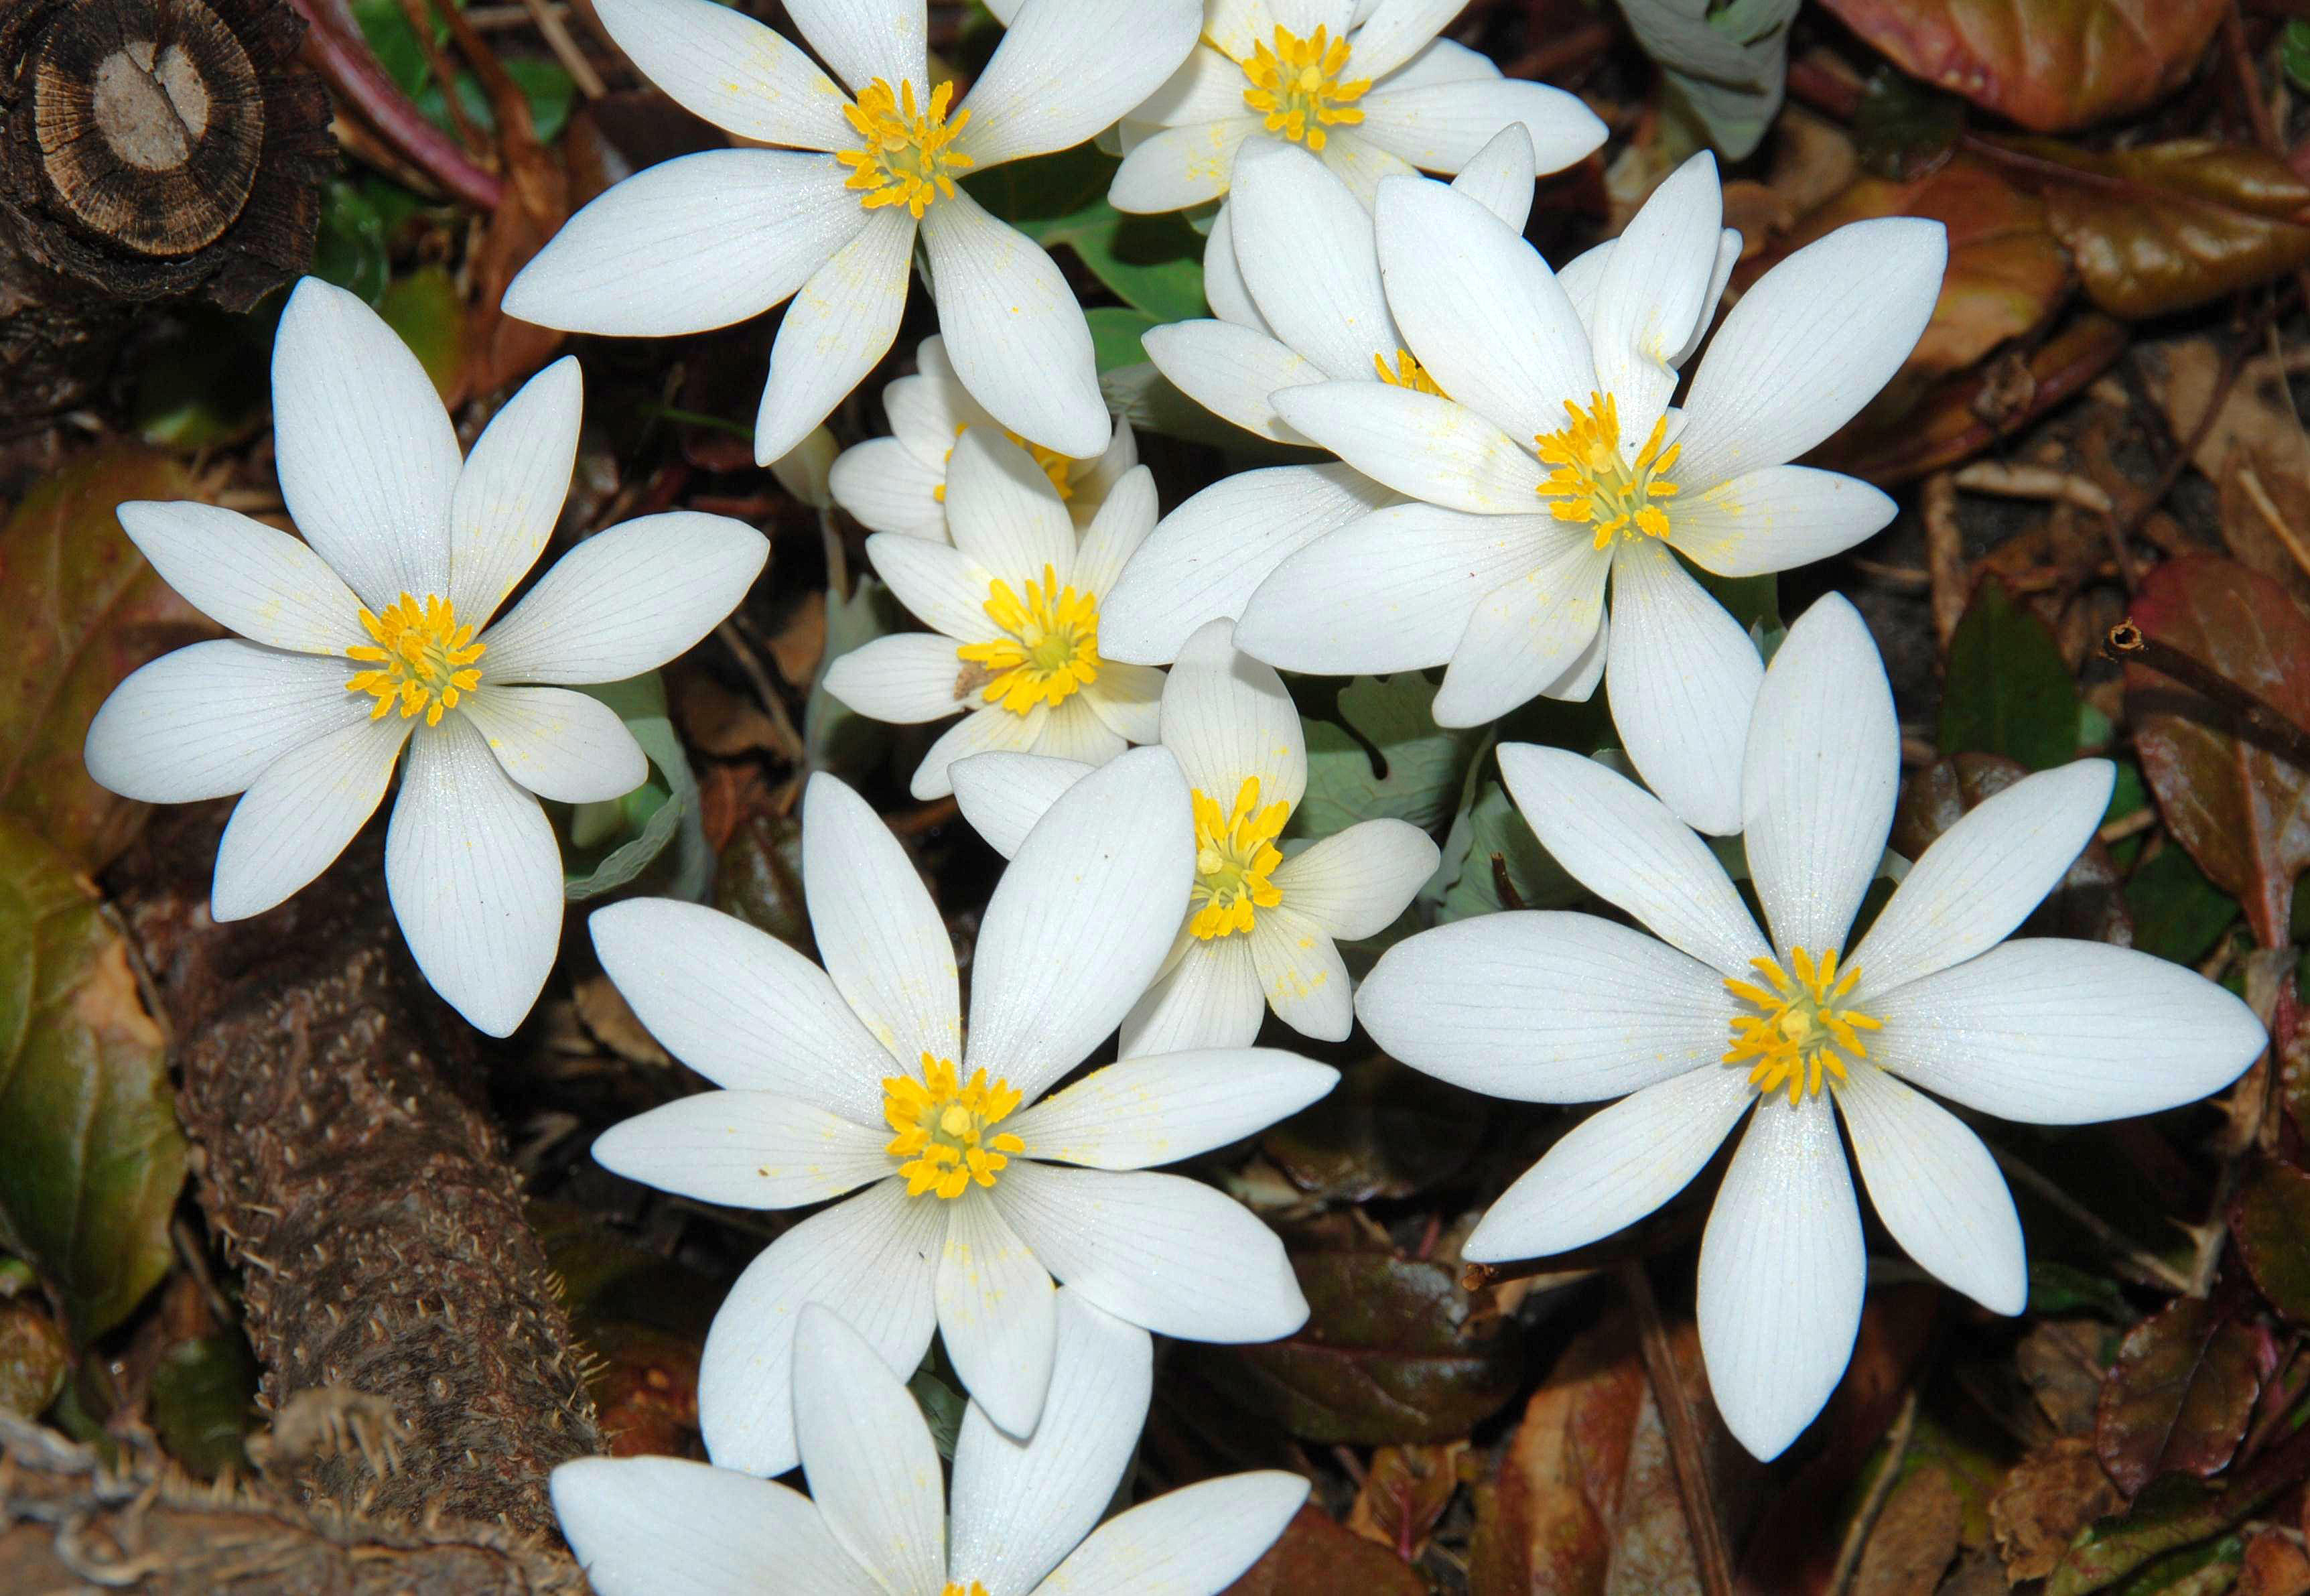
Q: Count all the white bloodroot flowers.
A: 11